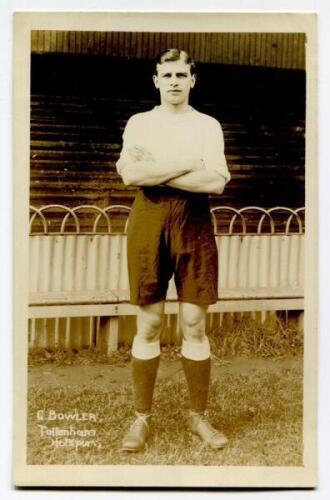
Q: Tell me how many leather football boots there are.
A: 2